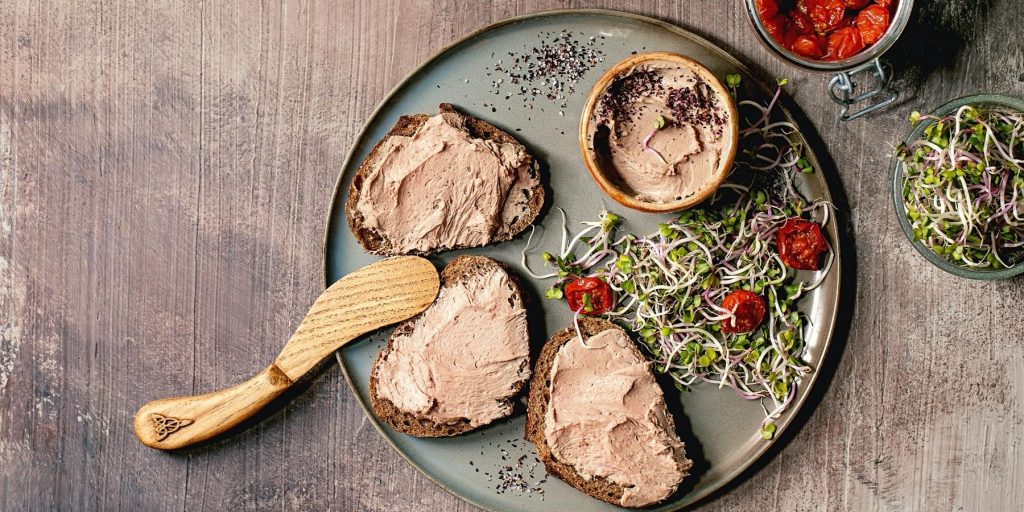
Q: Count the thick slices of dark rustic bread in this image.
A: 3